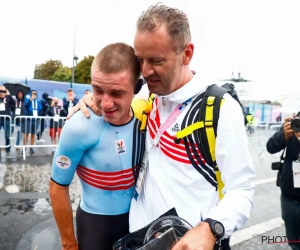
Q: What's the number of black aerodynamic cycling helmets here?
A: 1